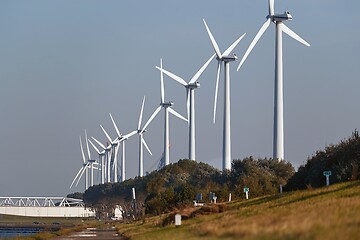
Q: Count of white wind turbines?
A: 11